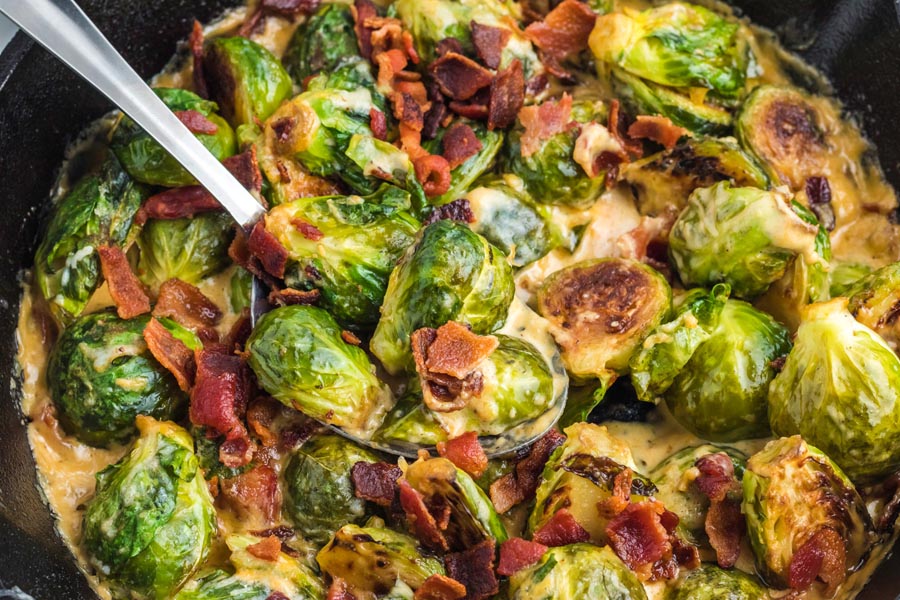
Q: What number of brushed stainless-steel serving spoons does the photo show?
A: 1